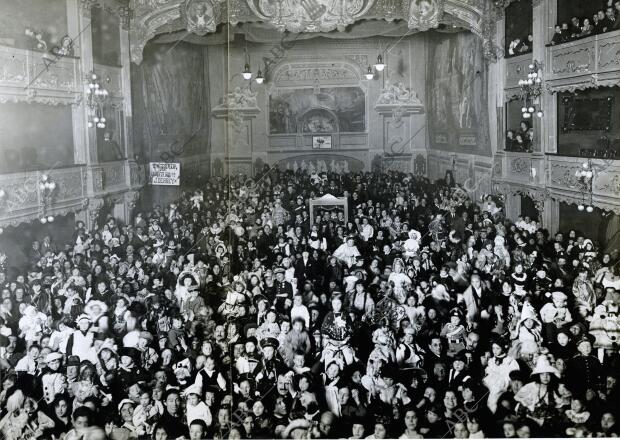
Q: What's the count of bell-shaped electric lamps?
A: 4